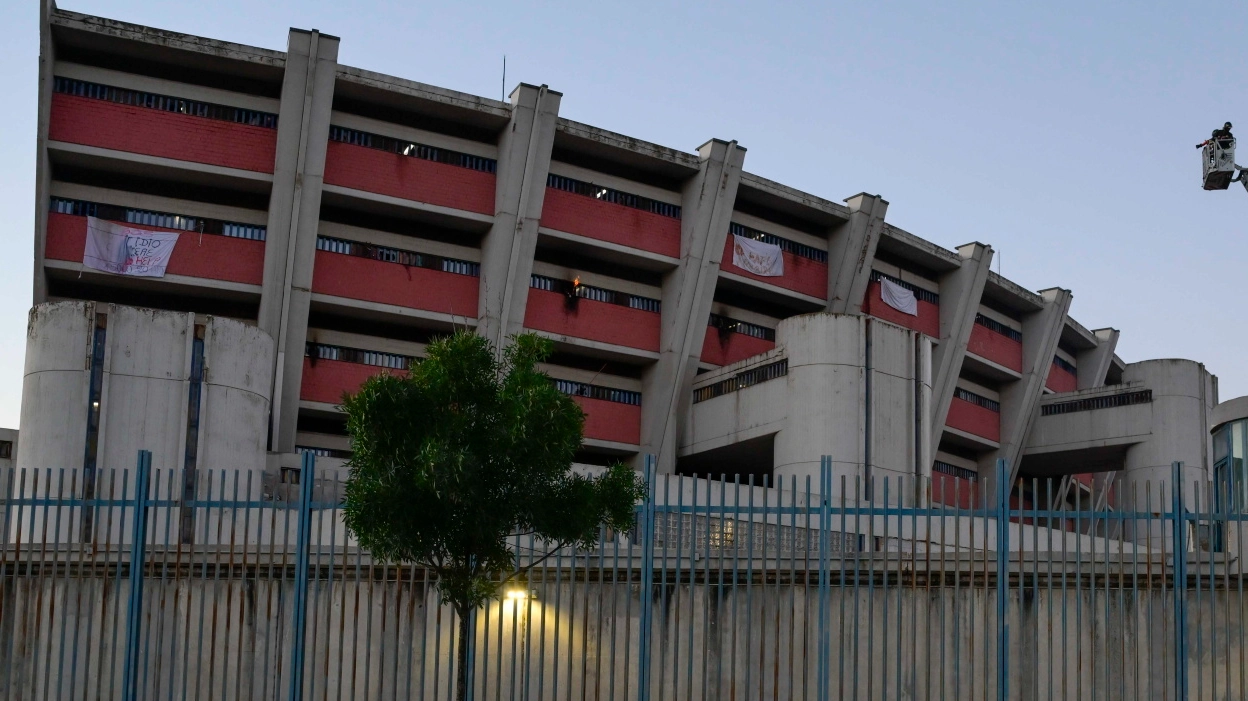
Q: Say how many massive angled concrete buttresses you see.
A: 7